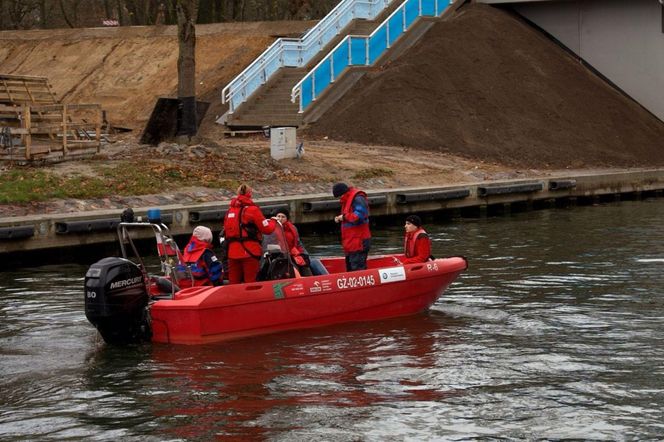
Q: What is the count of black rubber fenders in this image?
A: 7